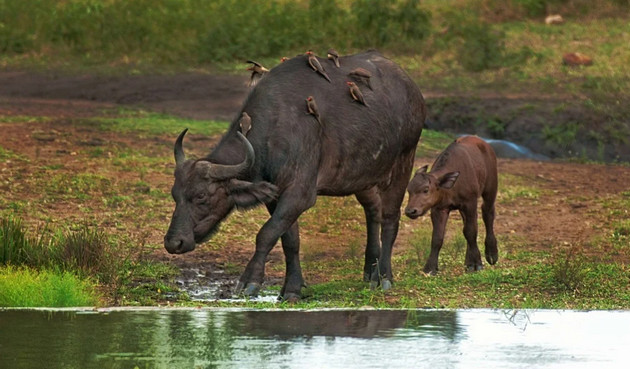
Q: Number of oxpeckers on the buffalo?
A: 8